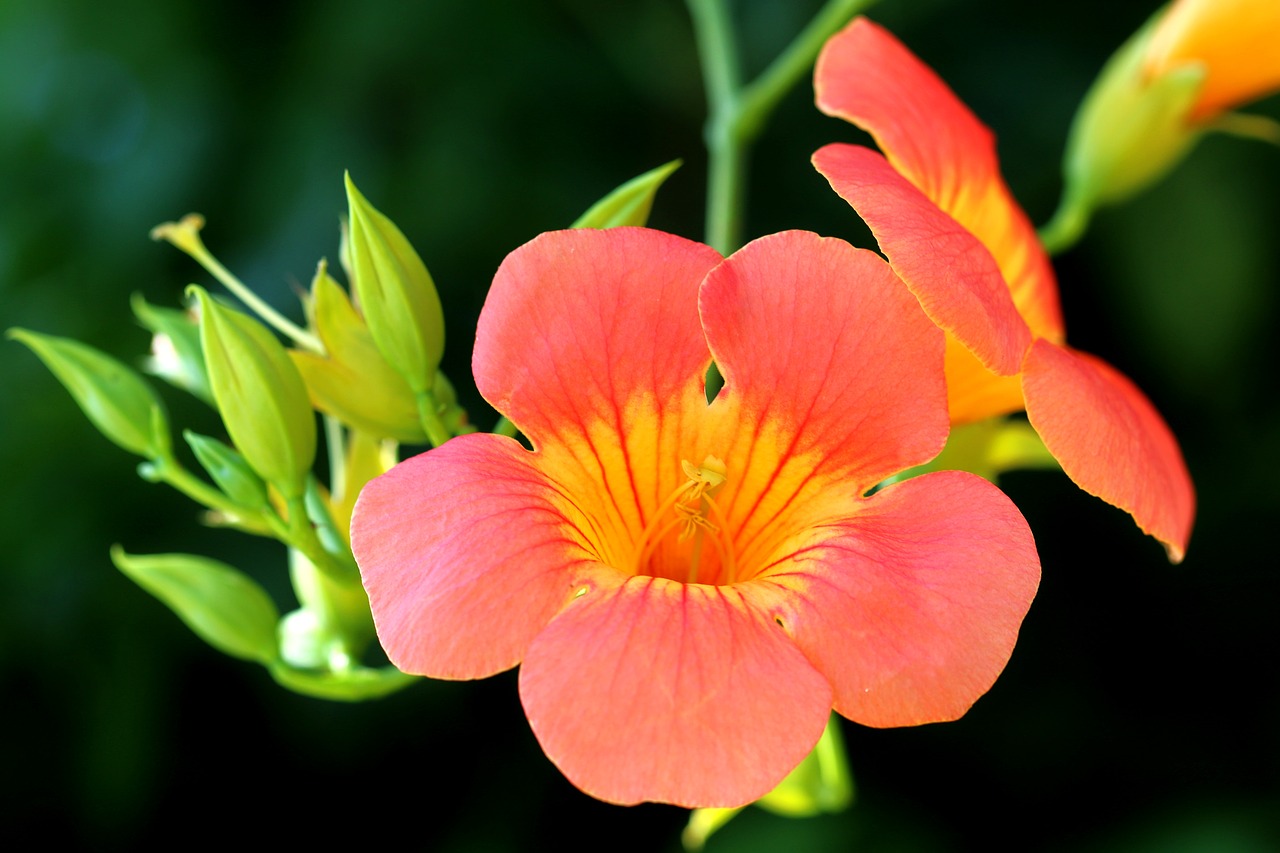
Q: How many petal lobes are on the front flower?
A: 5